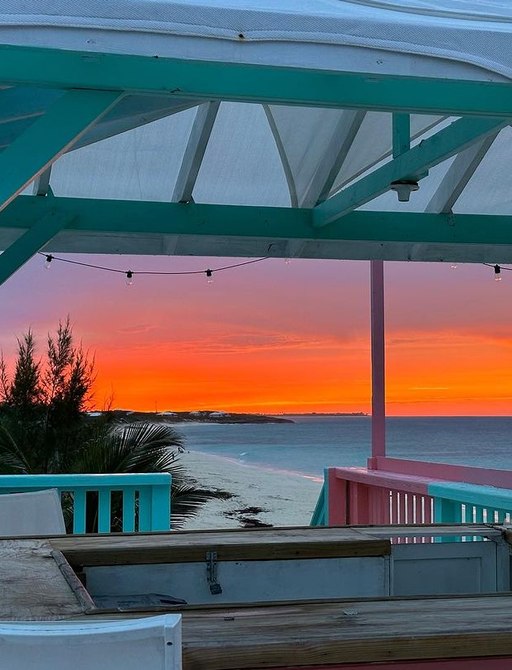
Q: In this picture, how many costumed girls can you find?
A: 0